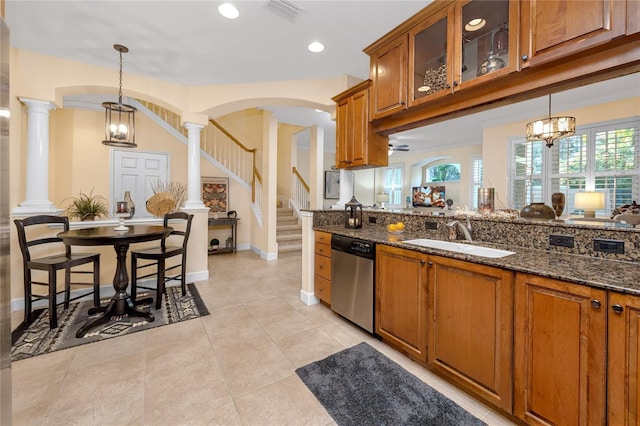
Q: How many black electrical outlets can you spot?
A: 4